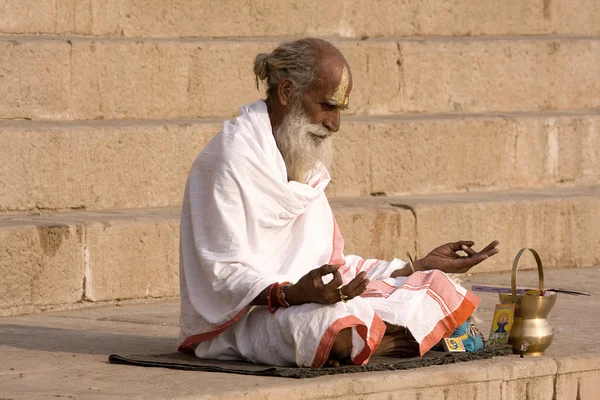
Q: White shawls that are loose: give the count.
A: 1